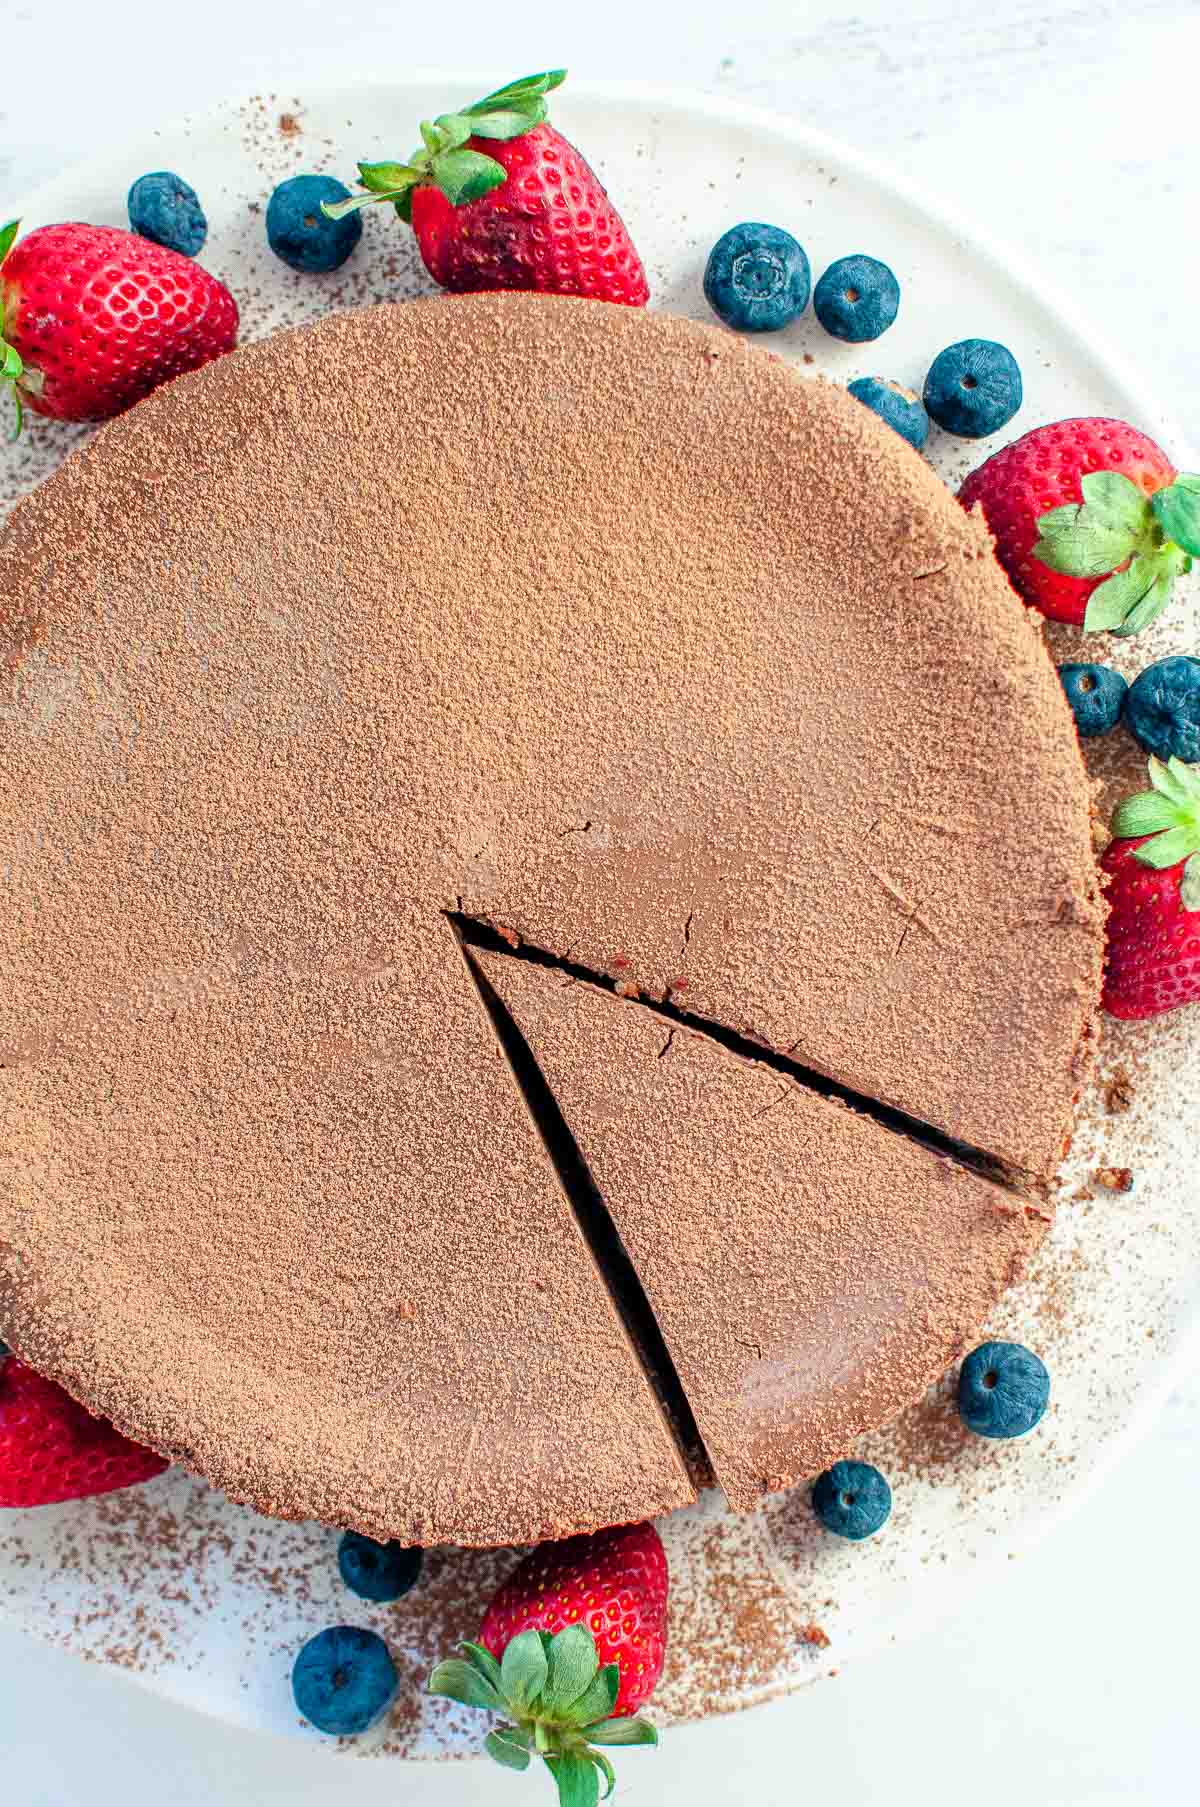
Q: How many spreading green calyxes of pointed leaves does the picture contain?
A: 5